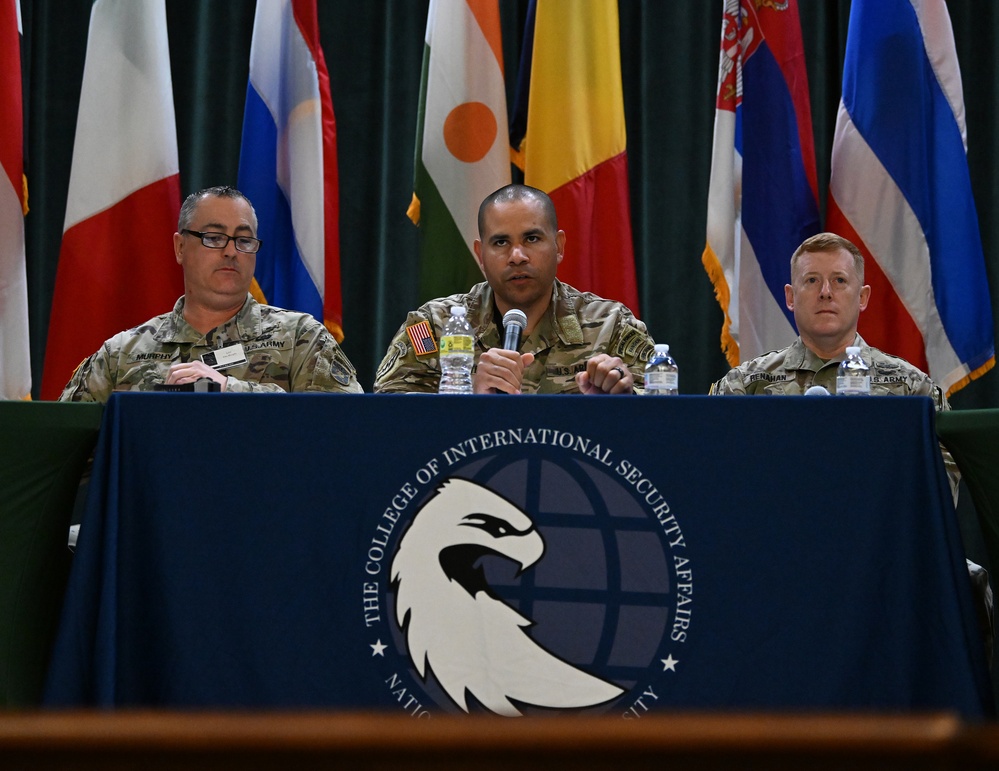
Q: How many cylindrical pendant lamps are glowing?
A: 0